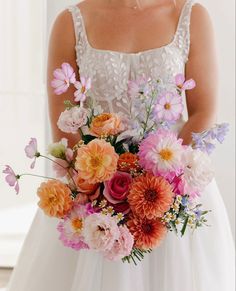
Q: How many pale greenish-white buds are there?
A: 1